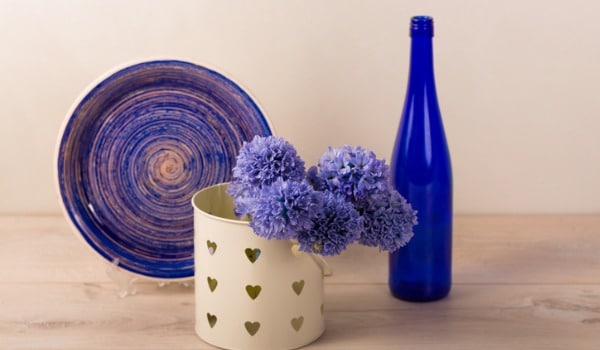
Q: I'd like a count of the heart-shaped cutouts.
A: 8